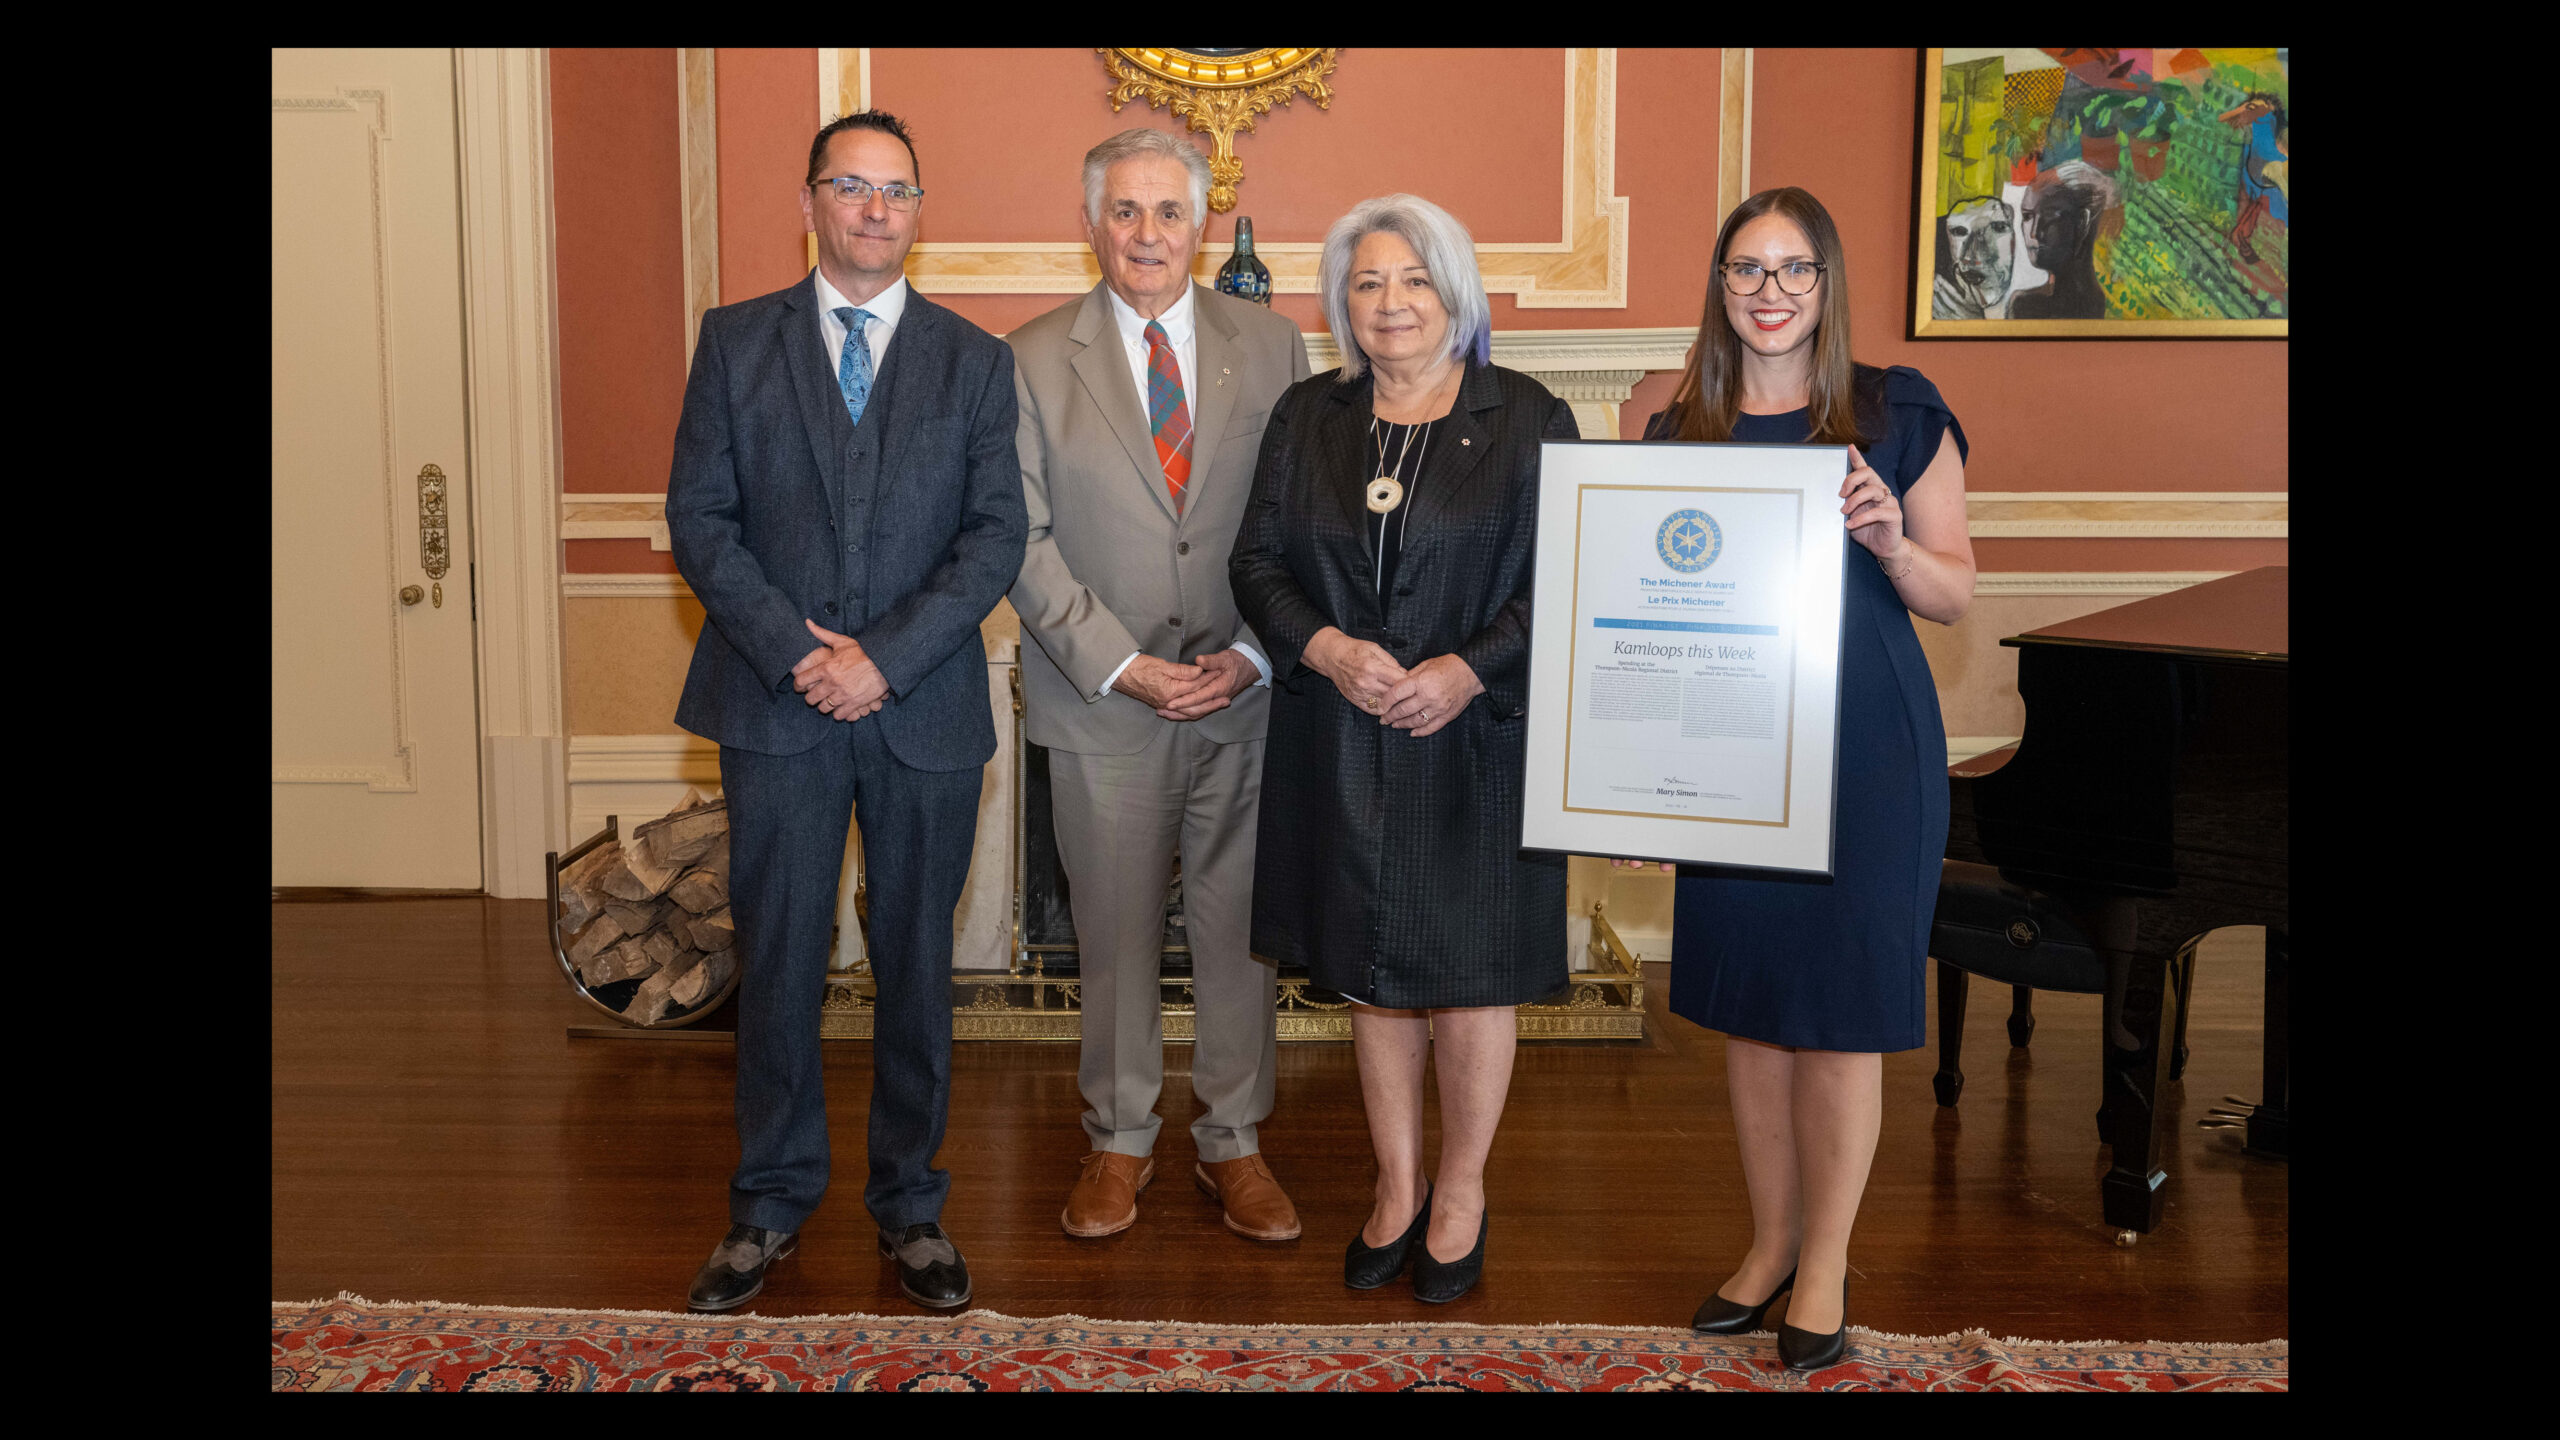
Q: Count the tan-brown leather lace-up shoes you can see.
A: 2